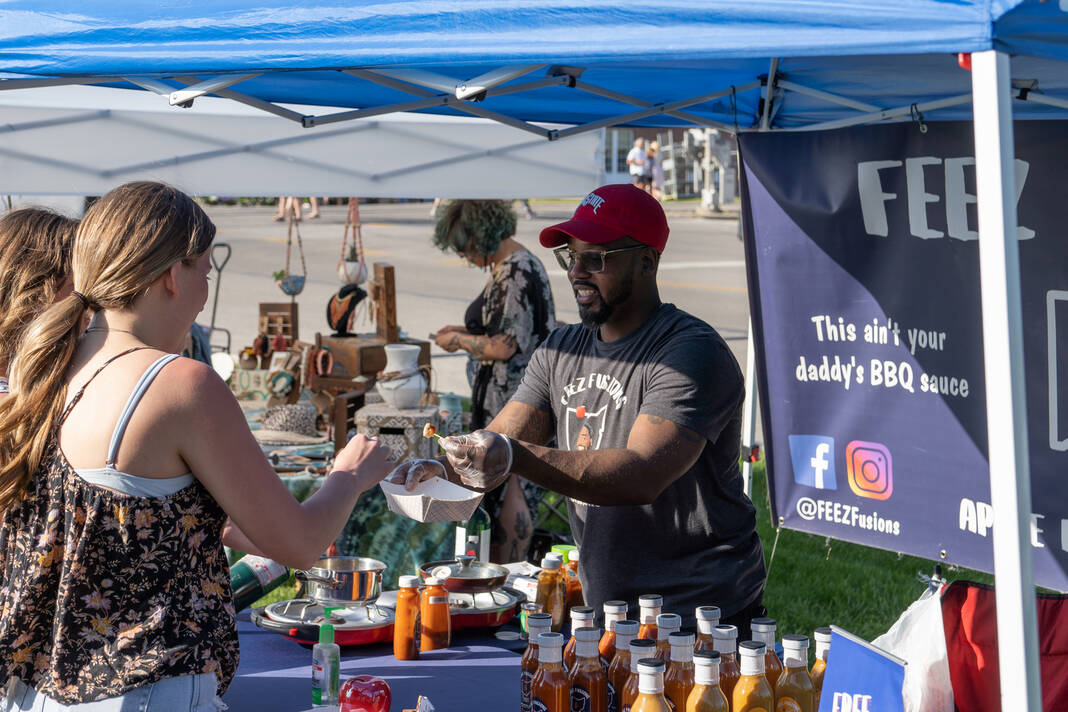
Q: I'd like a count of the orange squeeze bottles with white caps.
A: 2